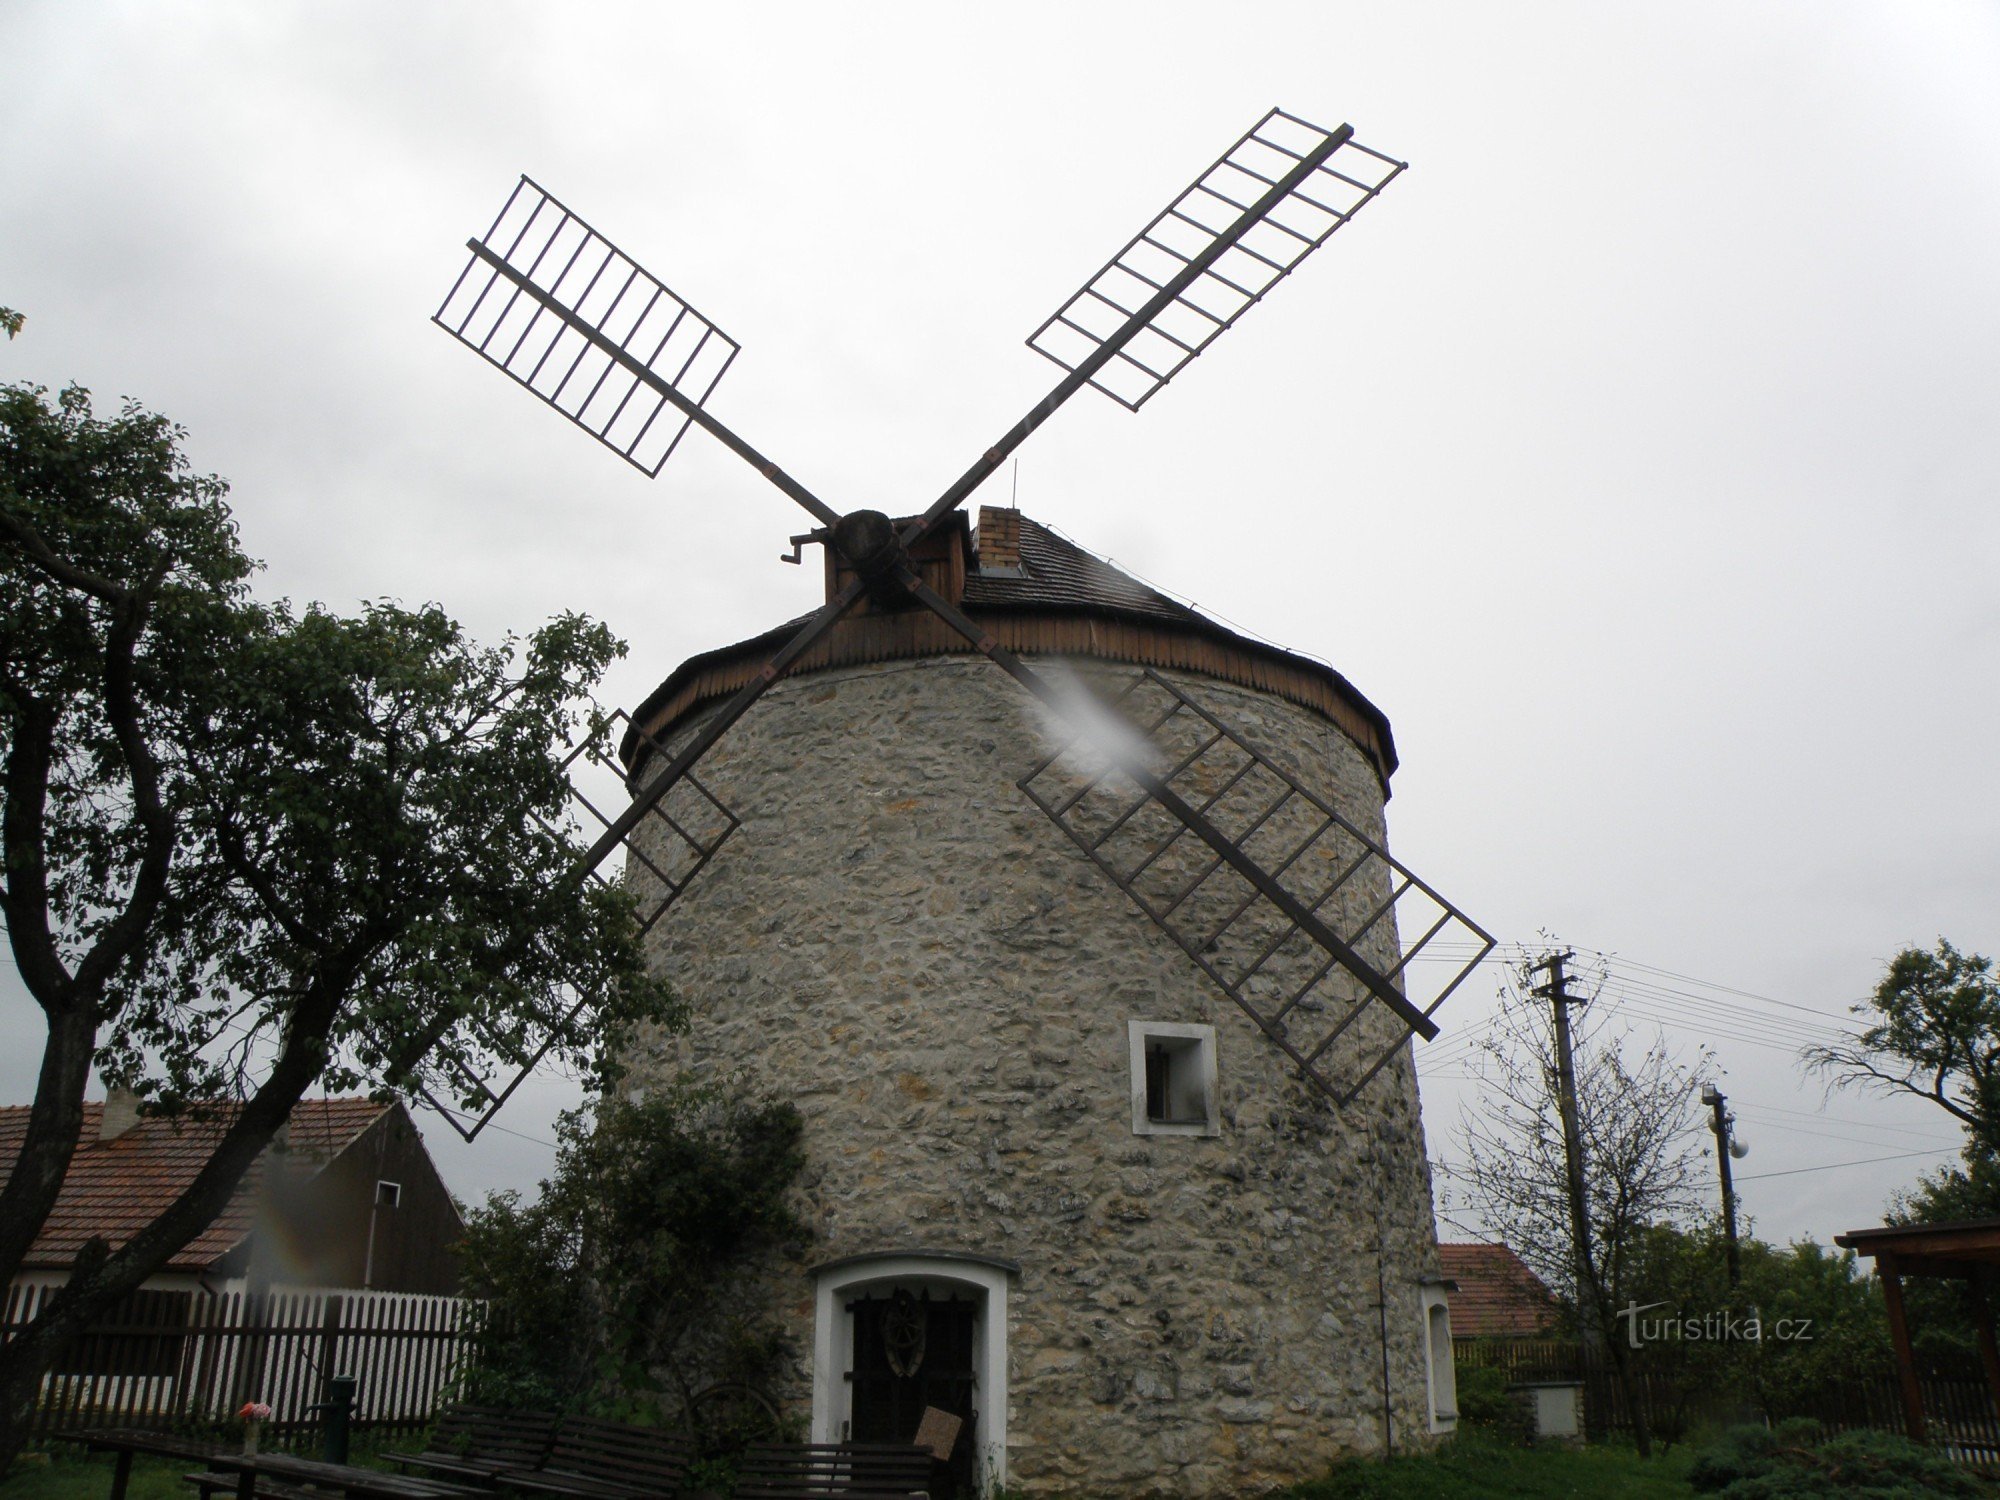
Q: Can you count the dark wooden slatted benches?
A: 3